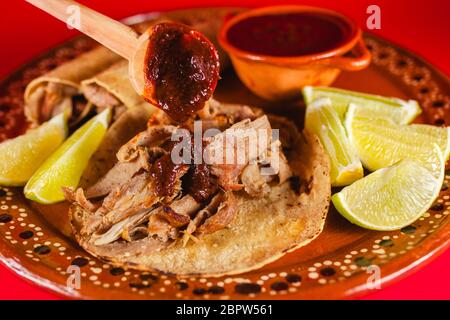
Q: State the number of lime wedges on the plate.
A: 6